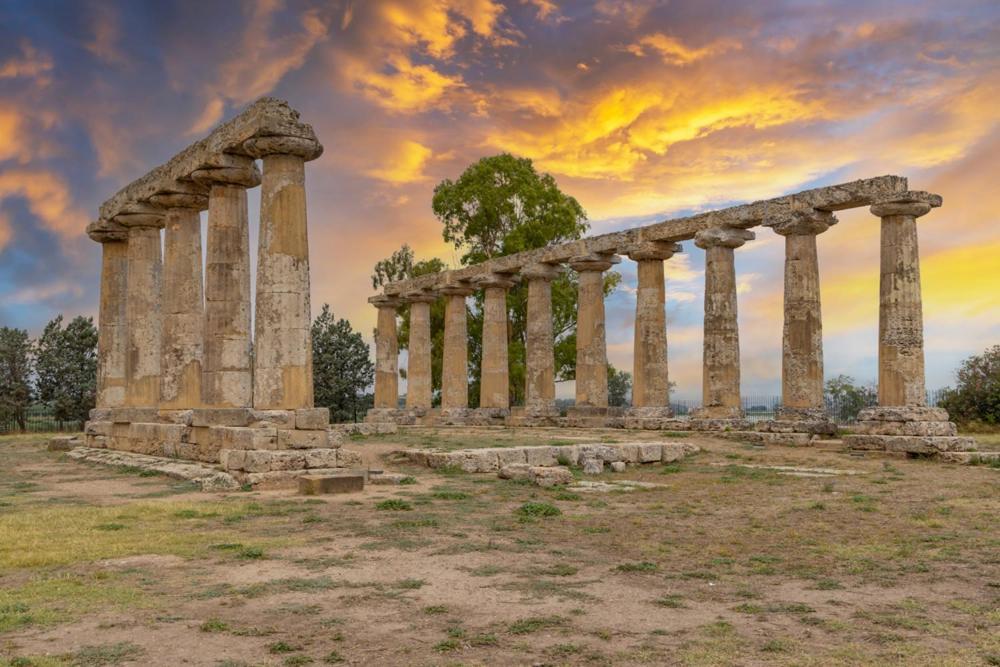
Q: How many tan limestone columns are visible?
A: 15